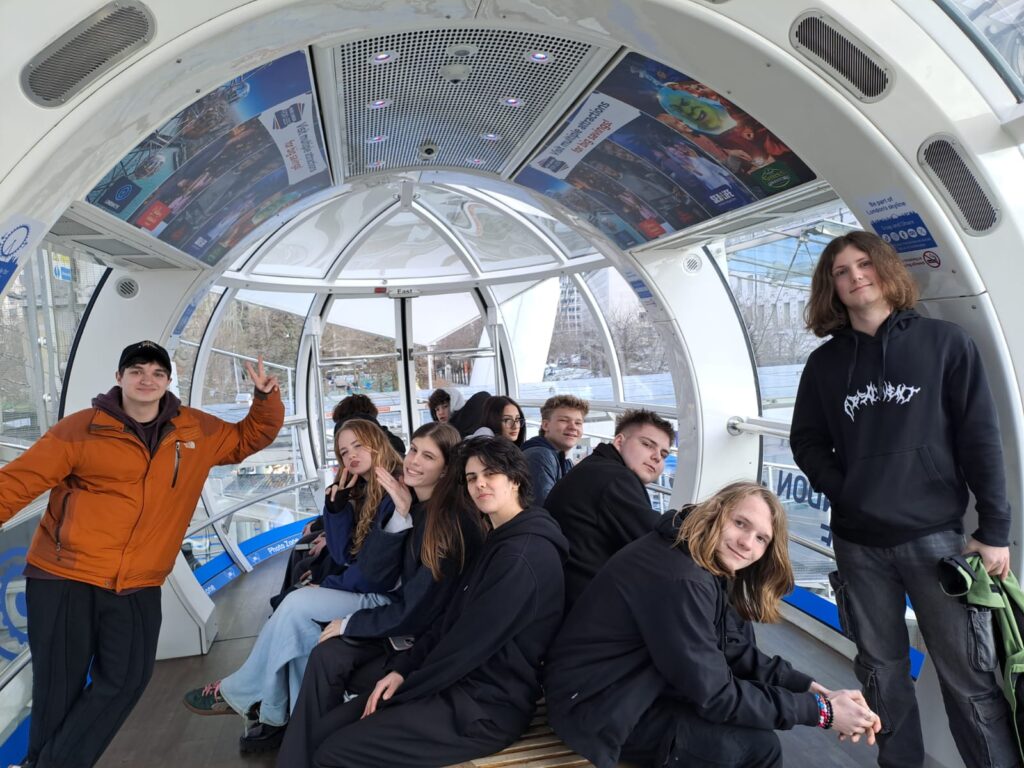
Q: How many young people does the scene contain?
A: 11